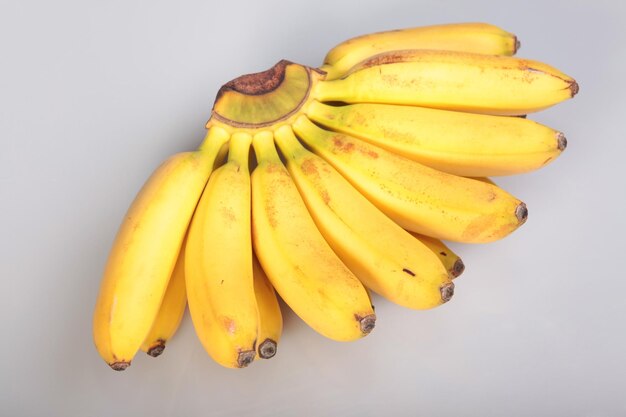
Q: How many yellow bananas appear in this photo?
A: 11